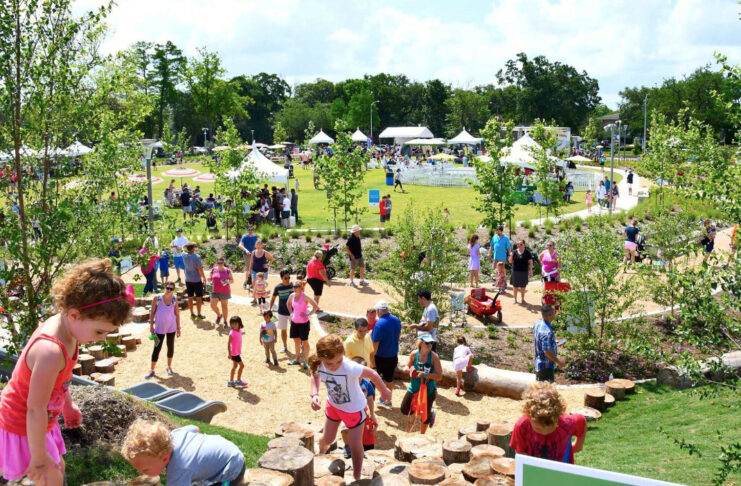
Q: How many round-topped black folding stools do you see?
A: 0